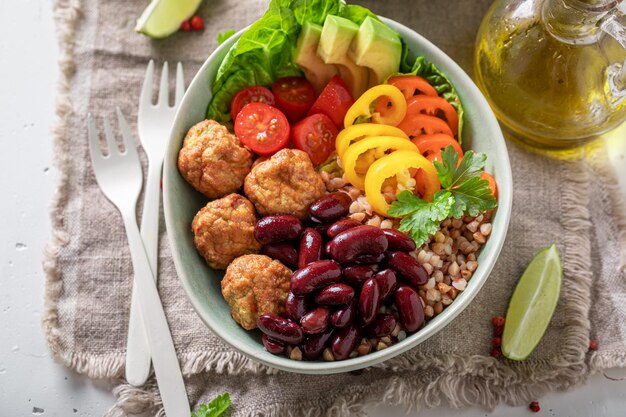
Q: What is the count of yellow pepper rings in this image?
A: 4